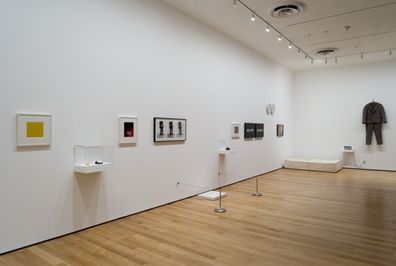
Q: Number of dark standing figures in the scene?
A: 3